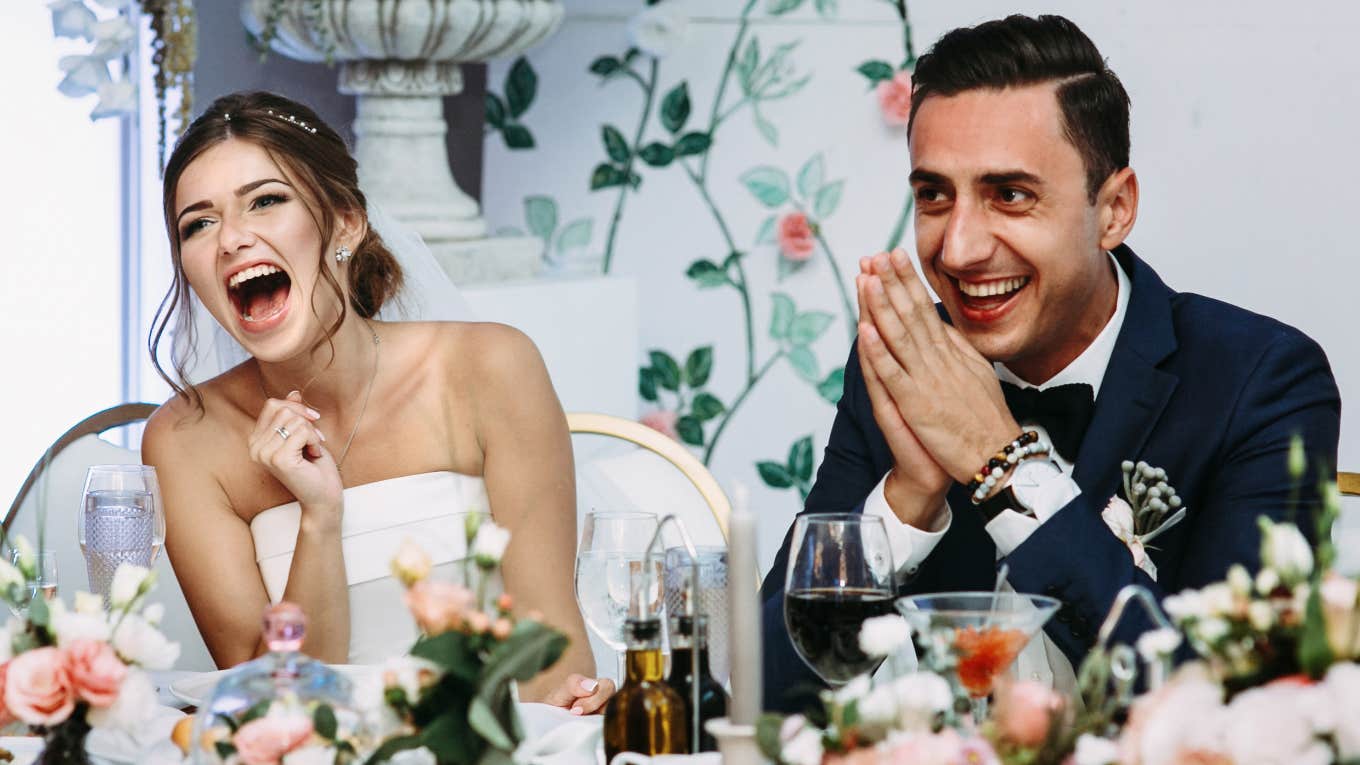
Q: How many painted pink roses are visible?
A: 3